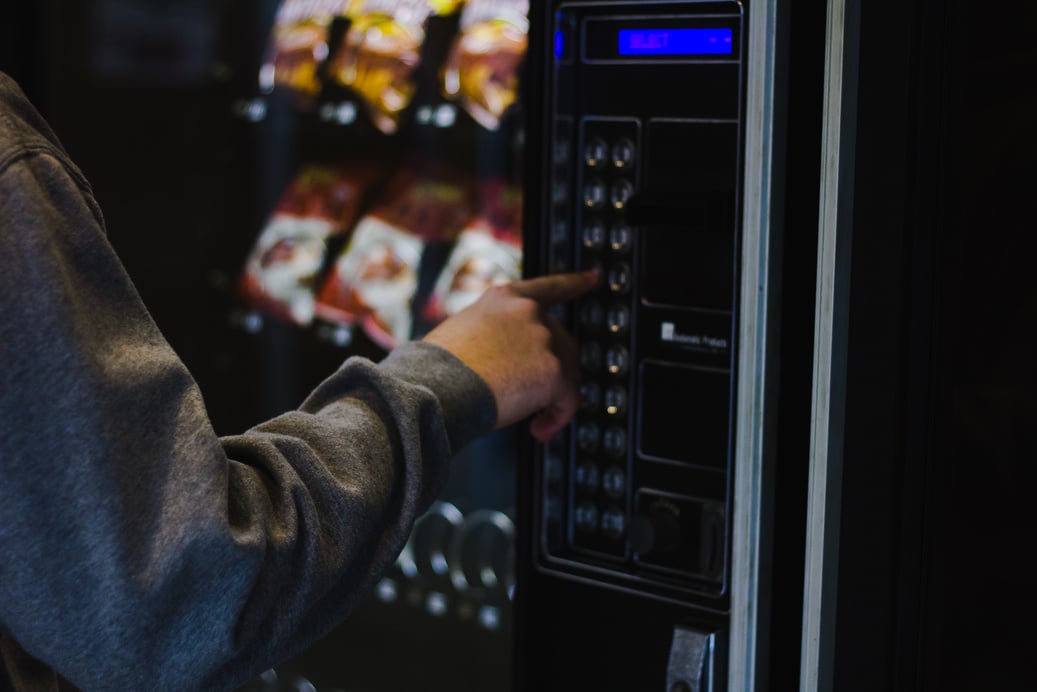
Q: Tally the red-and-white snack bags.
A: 3